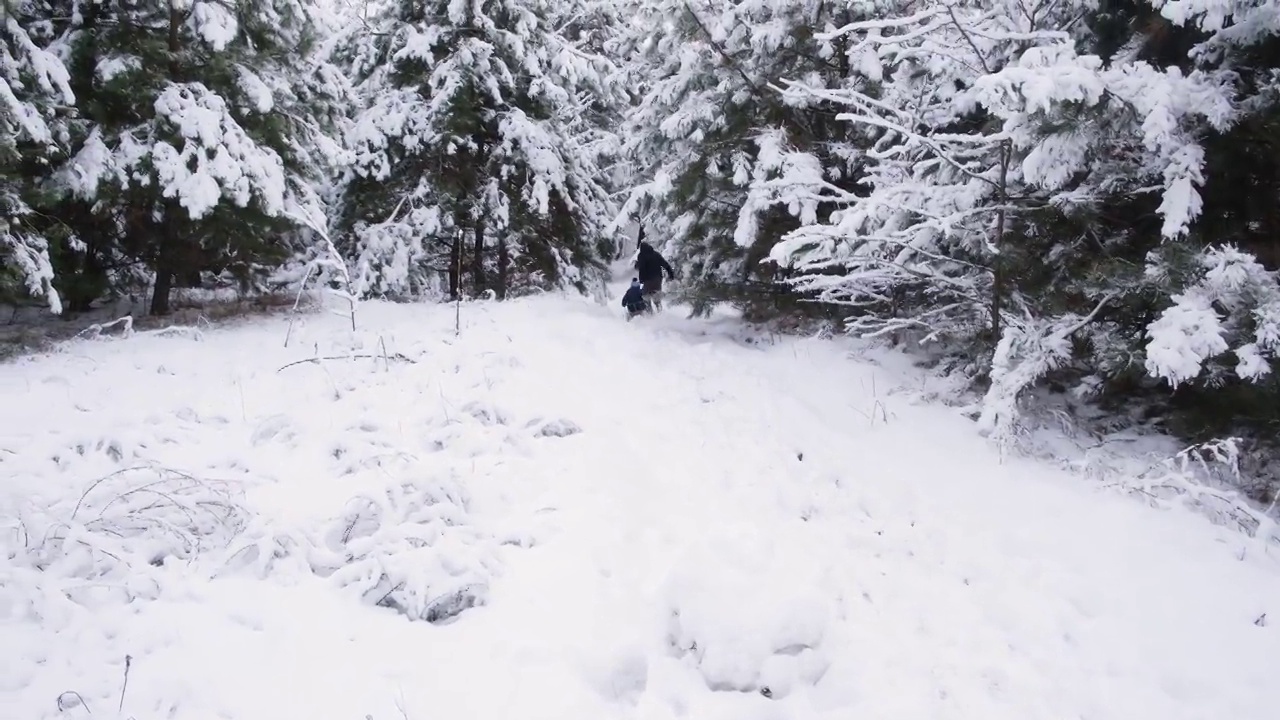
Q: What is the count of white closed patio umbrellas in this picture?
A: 0